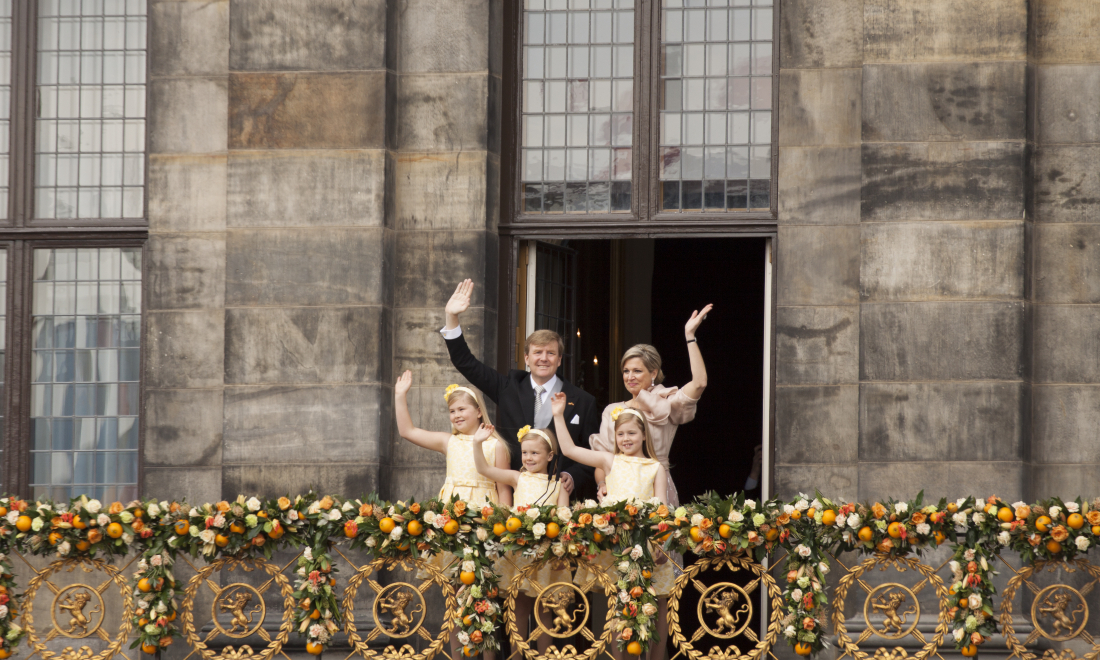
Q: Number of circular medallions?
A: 7